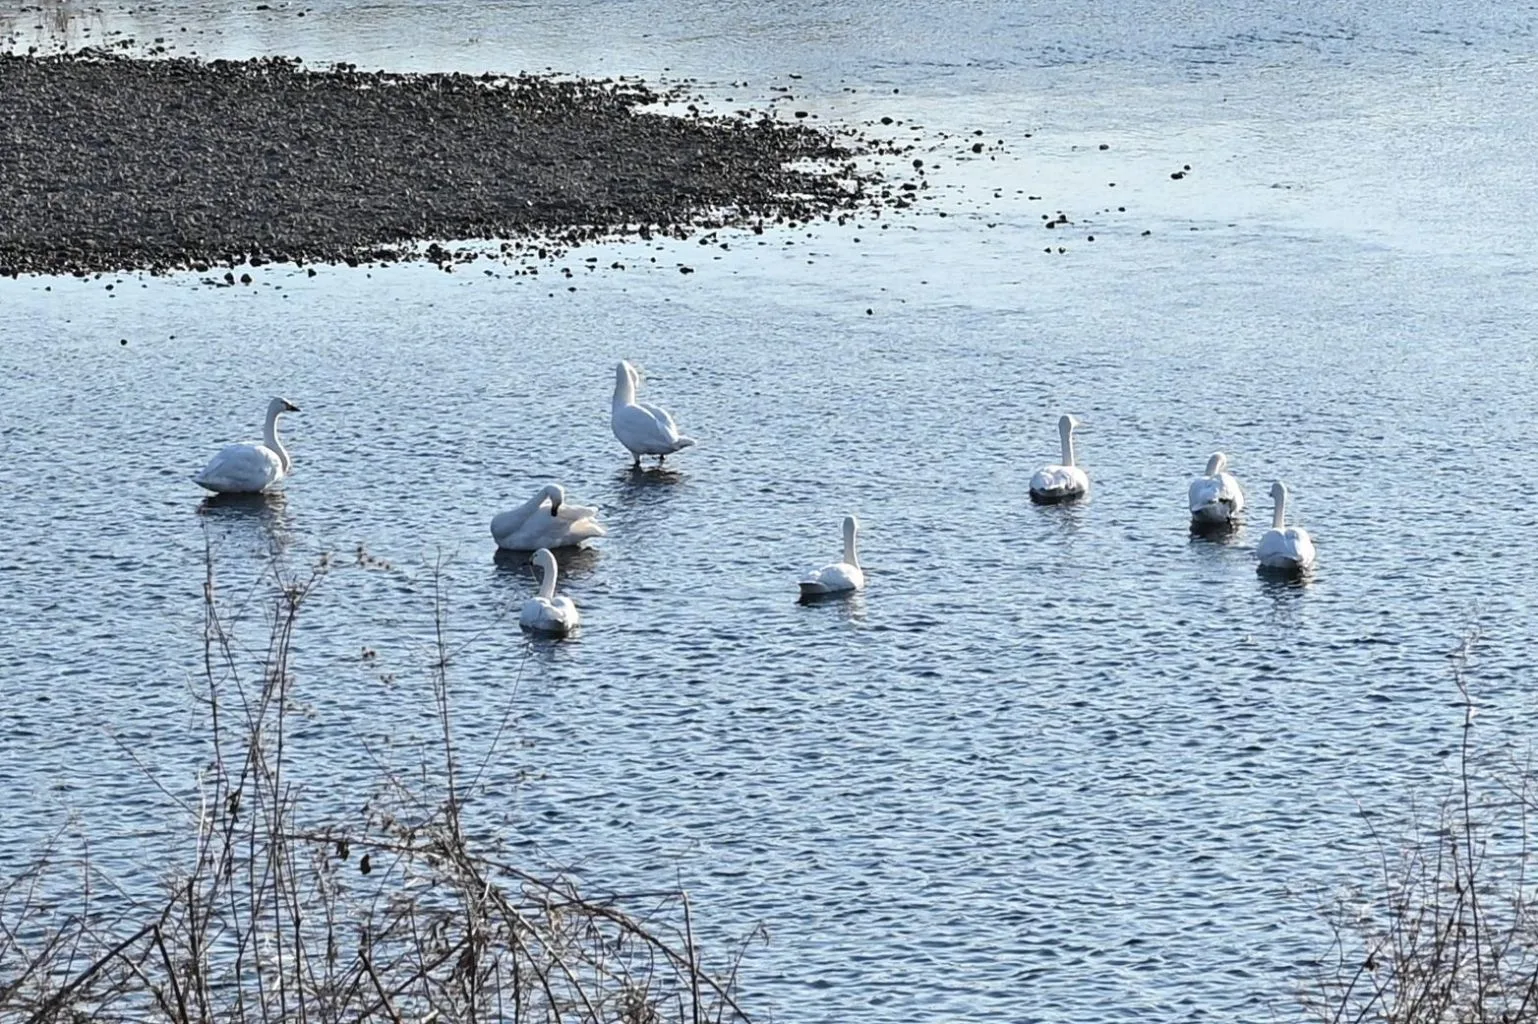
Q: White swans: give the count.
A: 8